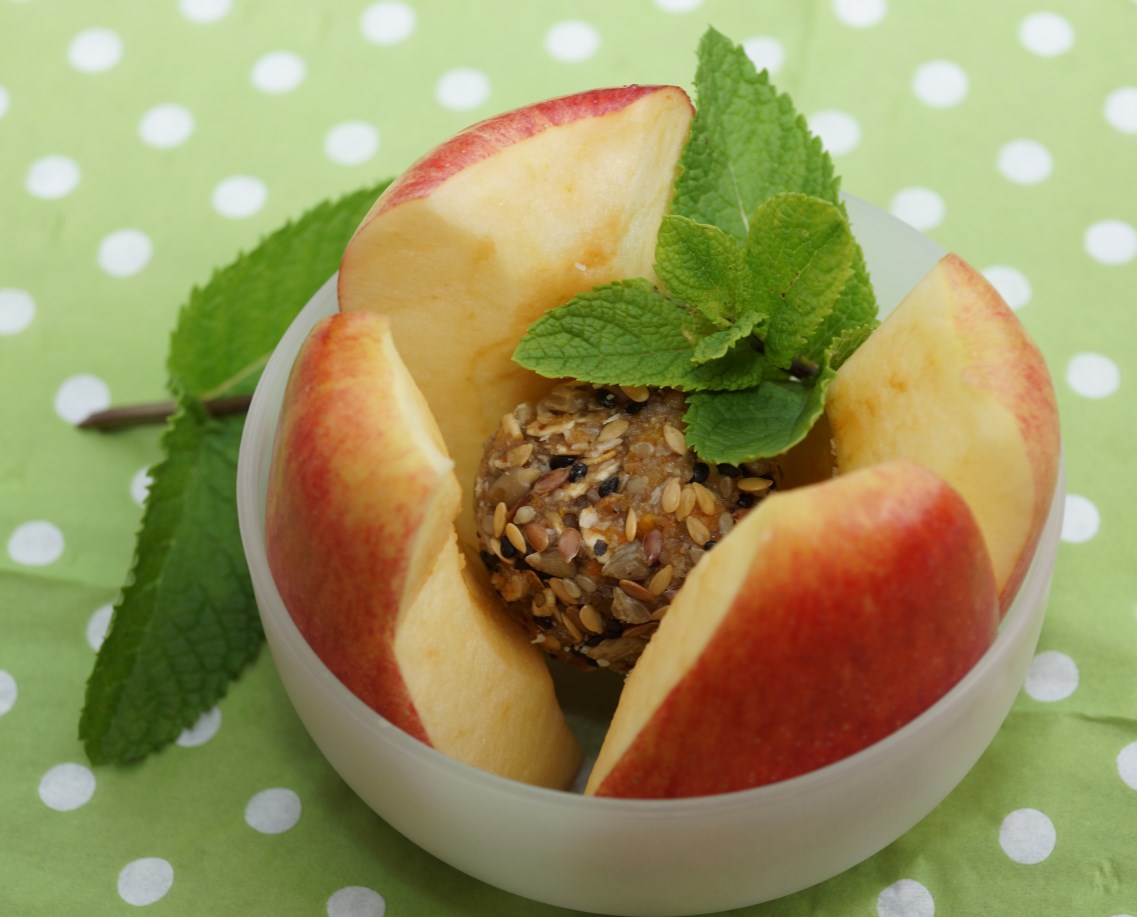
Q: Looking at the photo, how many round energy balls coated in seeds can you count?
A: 1